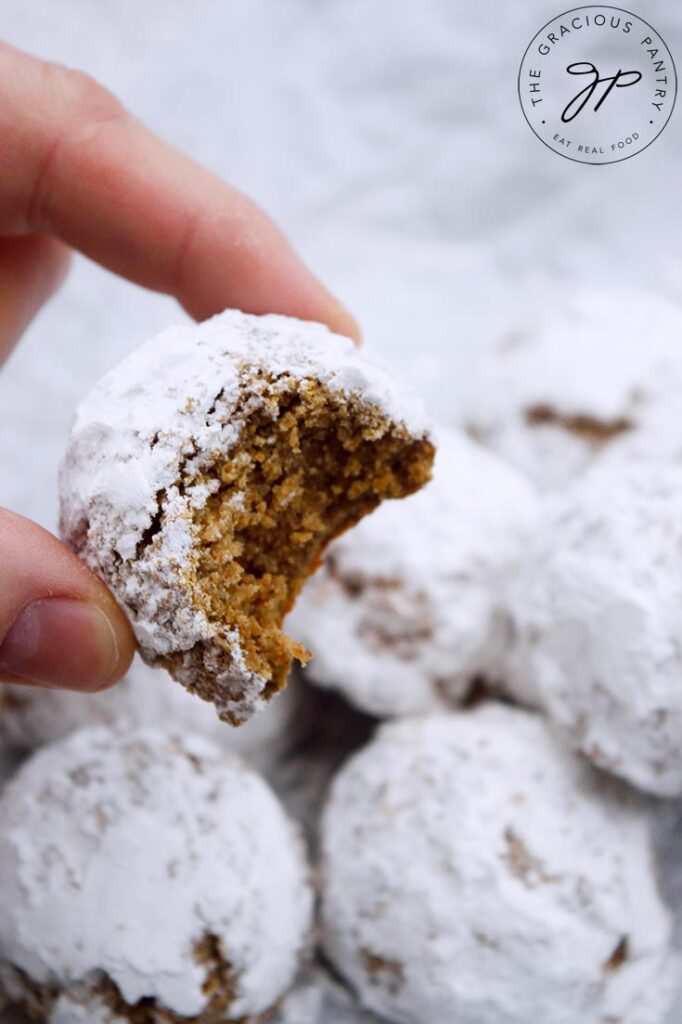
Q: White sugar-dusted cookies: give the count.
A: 7